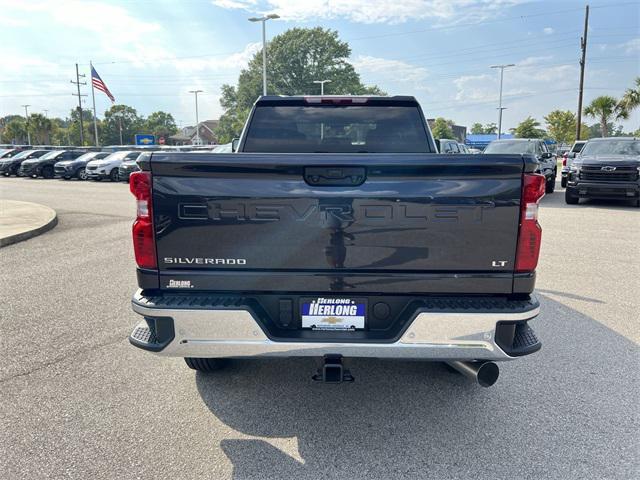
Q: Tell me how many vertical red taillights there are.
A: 2